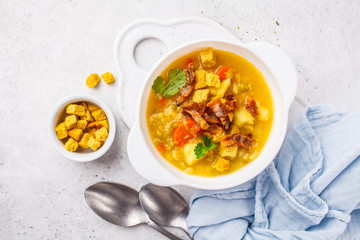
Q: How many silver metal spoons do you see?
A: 2